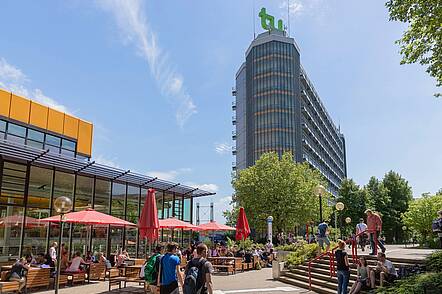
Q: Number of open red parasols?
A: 3